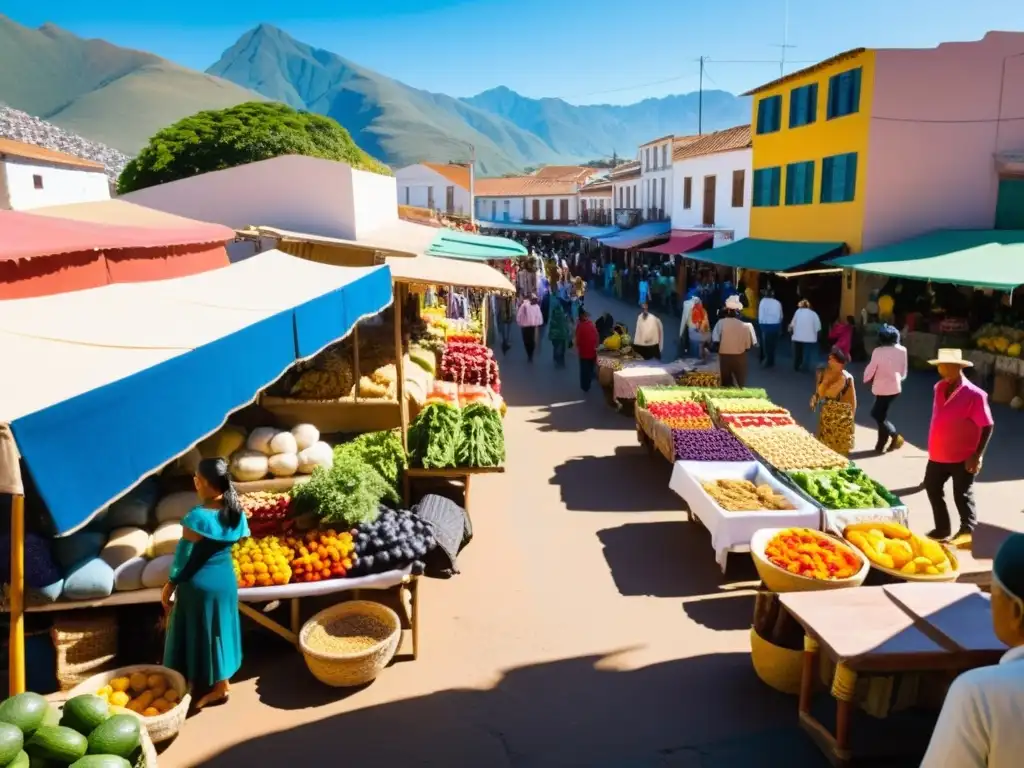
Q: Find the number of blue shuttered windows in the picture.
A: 6